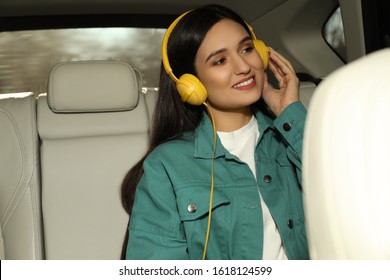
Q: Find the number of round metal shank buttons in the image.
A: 4